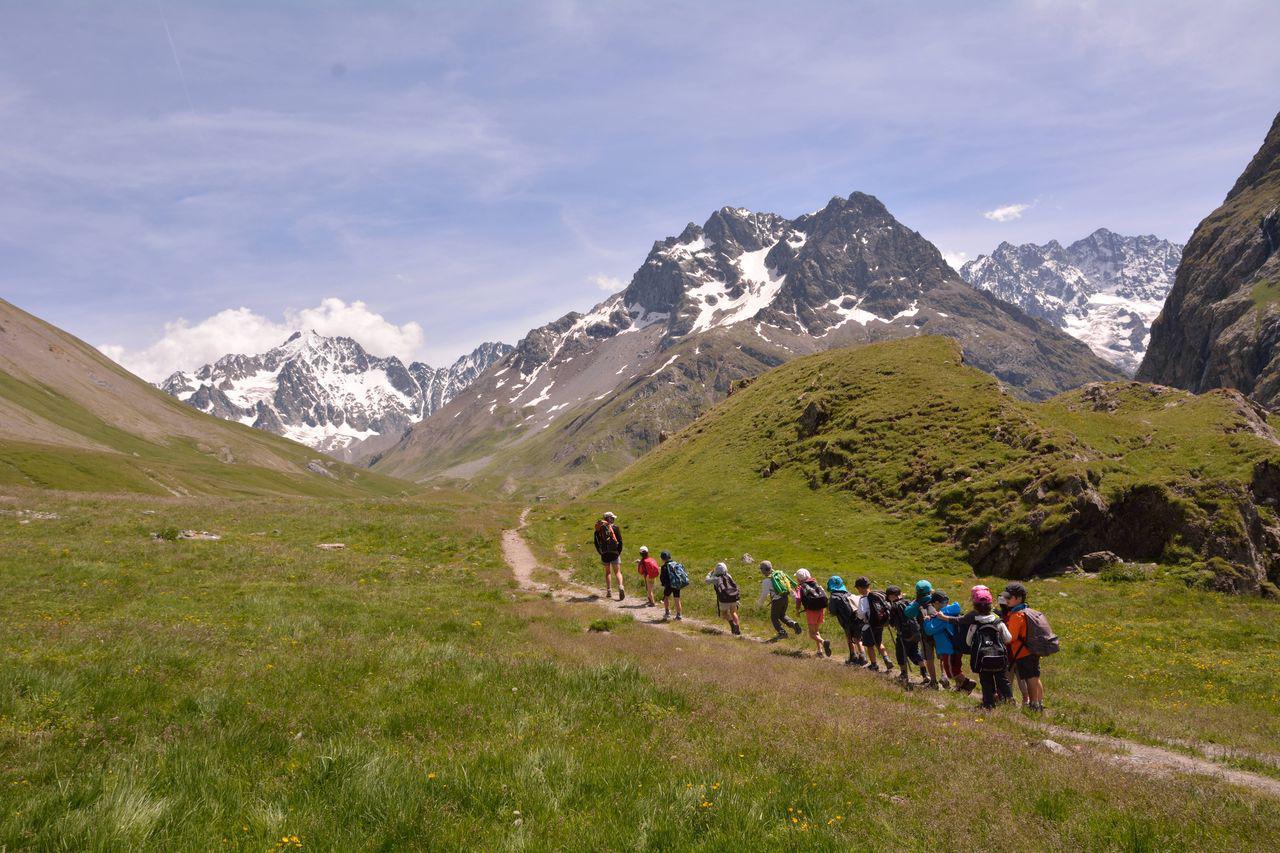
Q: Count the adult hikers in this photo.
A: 1